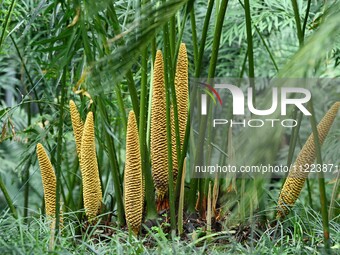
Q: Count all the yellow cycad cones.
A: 7